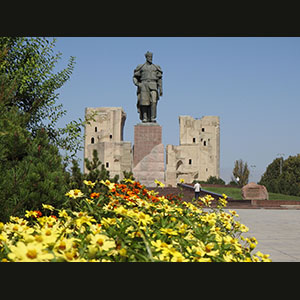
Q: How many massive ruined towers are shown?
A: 2